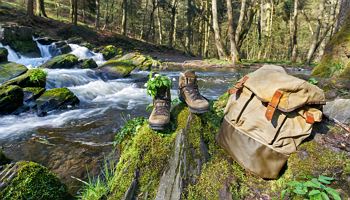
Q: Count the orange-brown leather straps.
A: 3